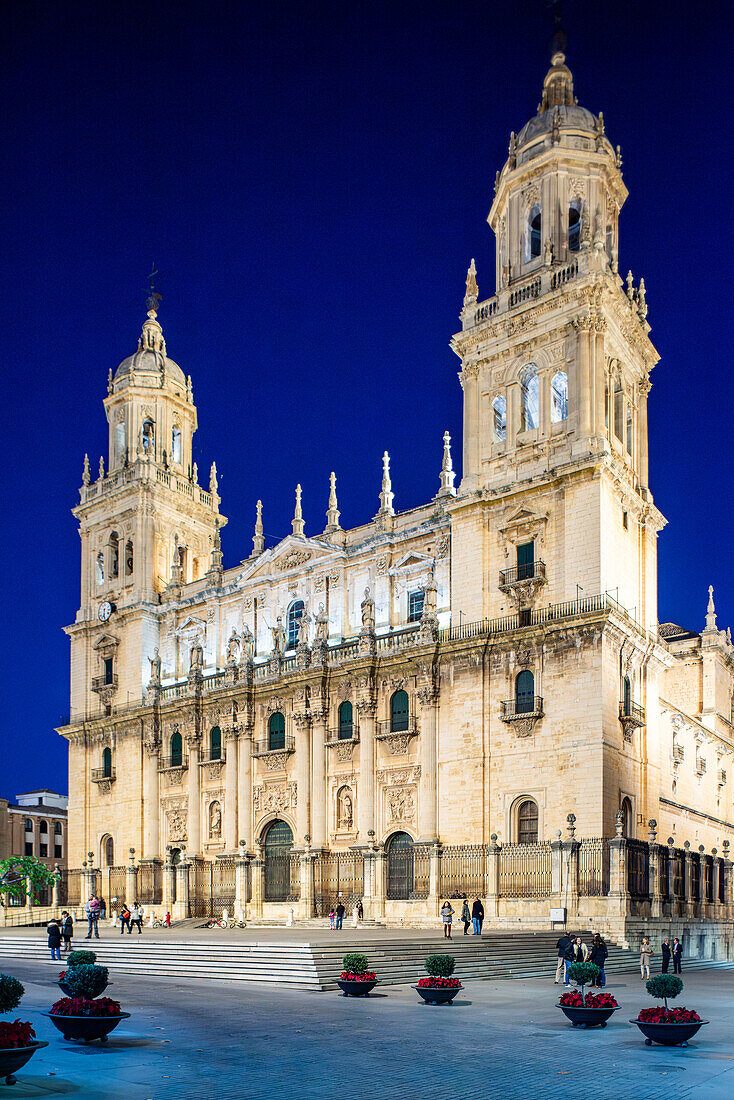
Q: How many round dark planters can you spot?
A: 7